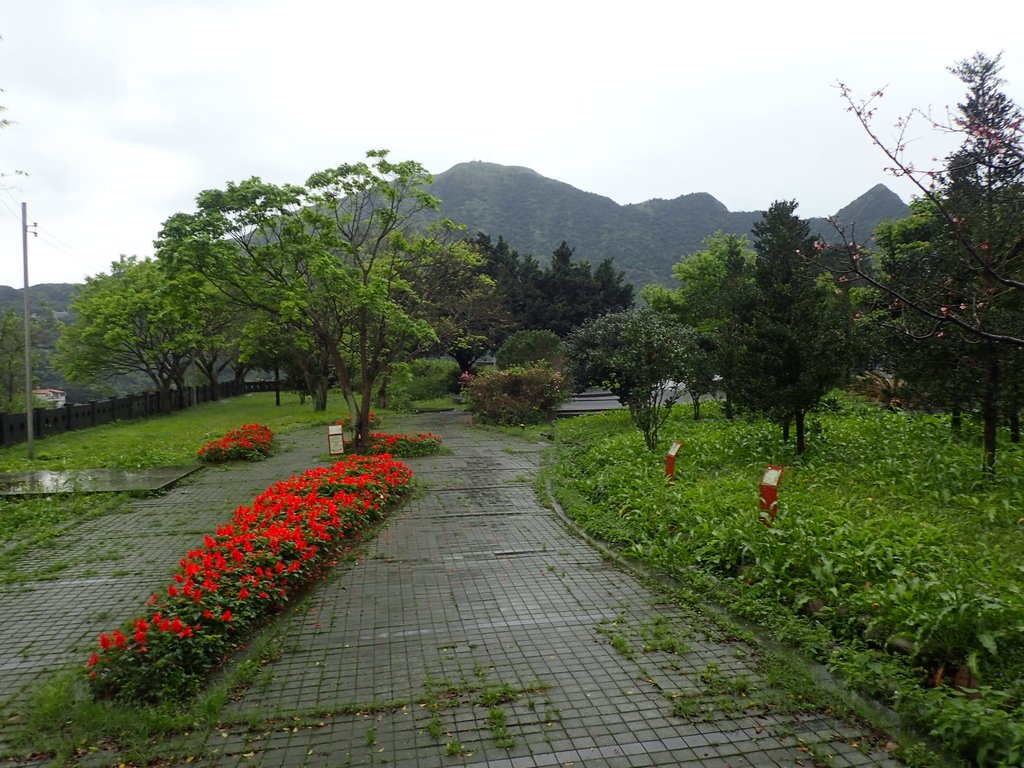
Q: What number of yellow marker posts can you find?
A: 0